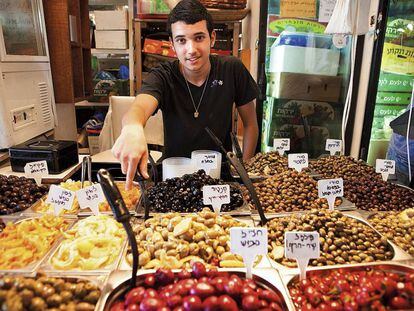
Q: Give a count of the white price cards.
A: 12